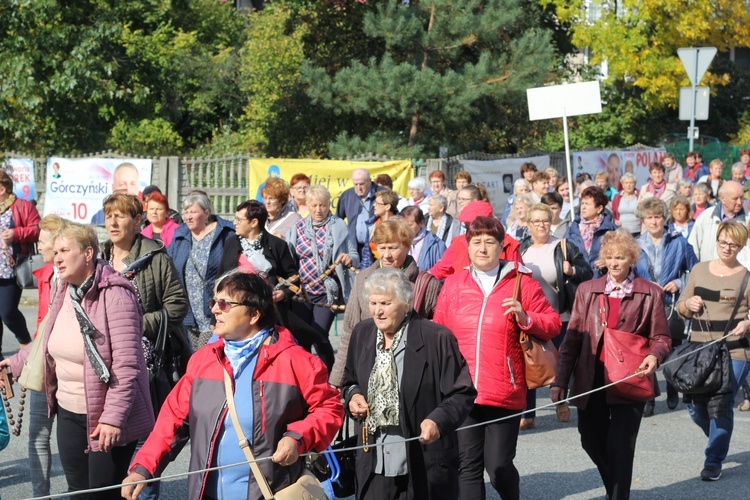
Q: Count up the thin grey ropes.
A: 1